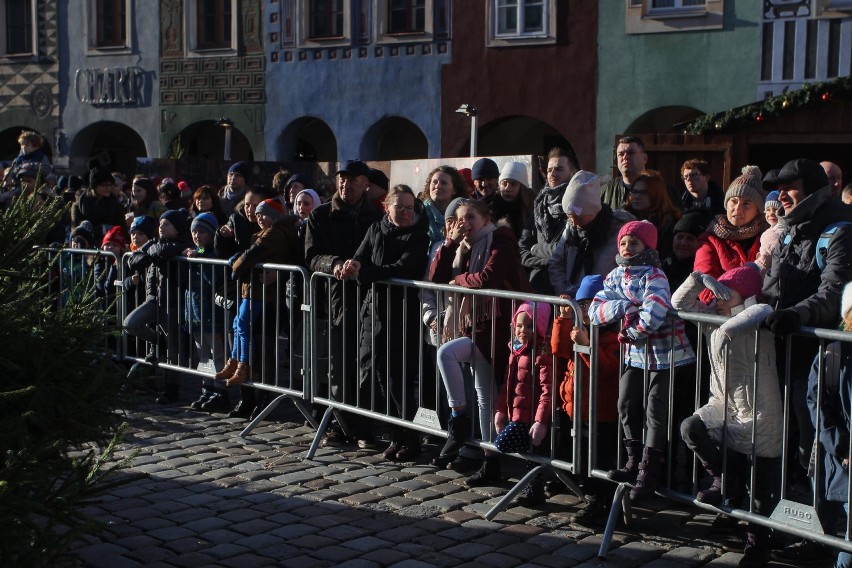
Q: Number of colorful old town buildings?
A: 7